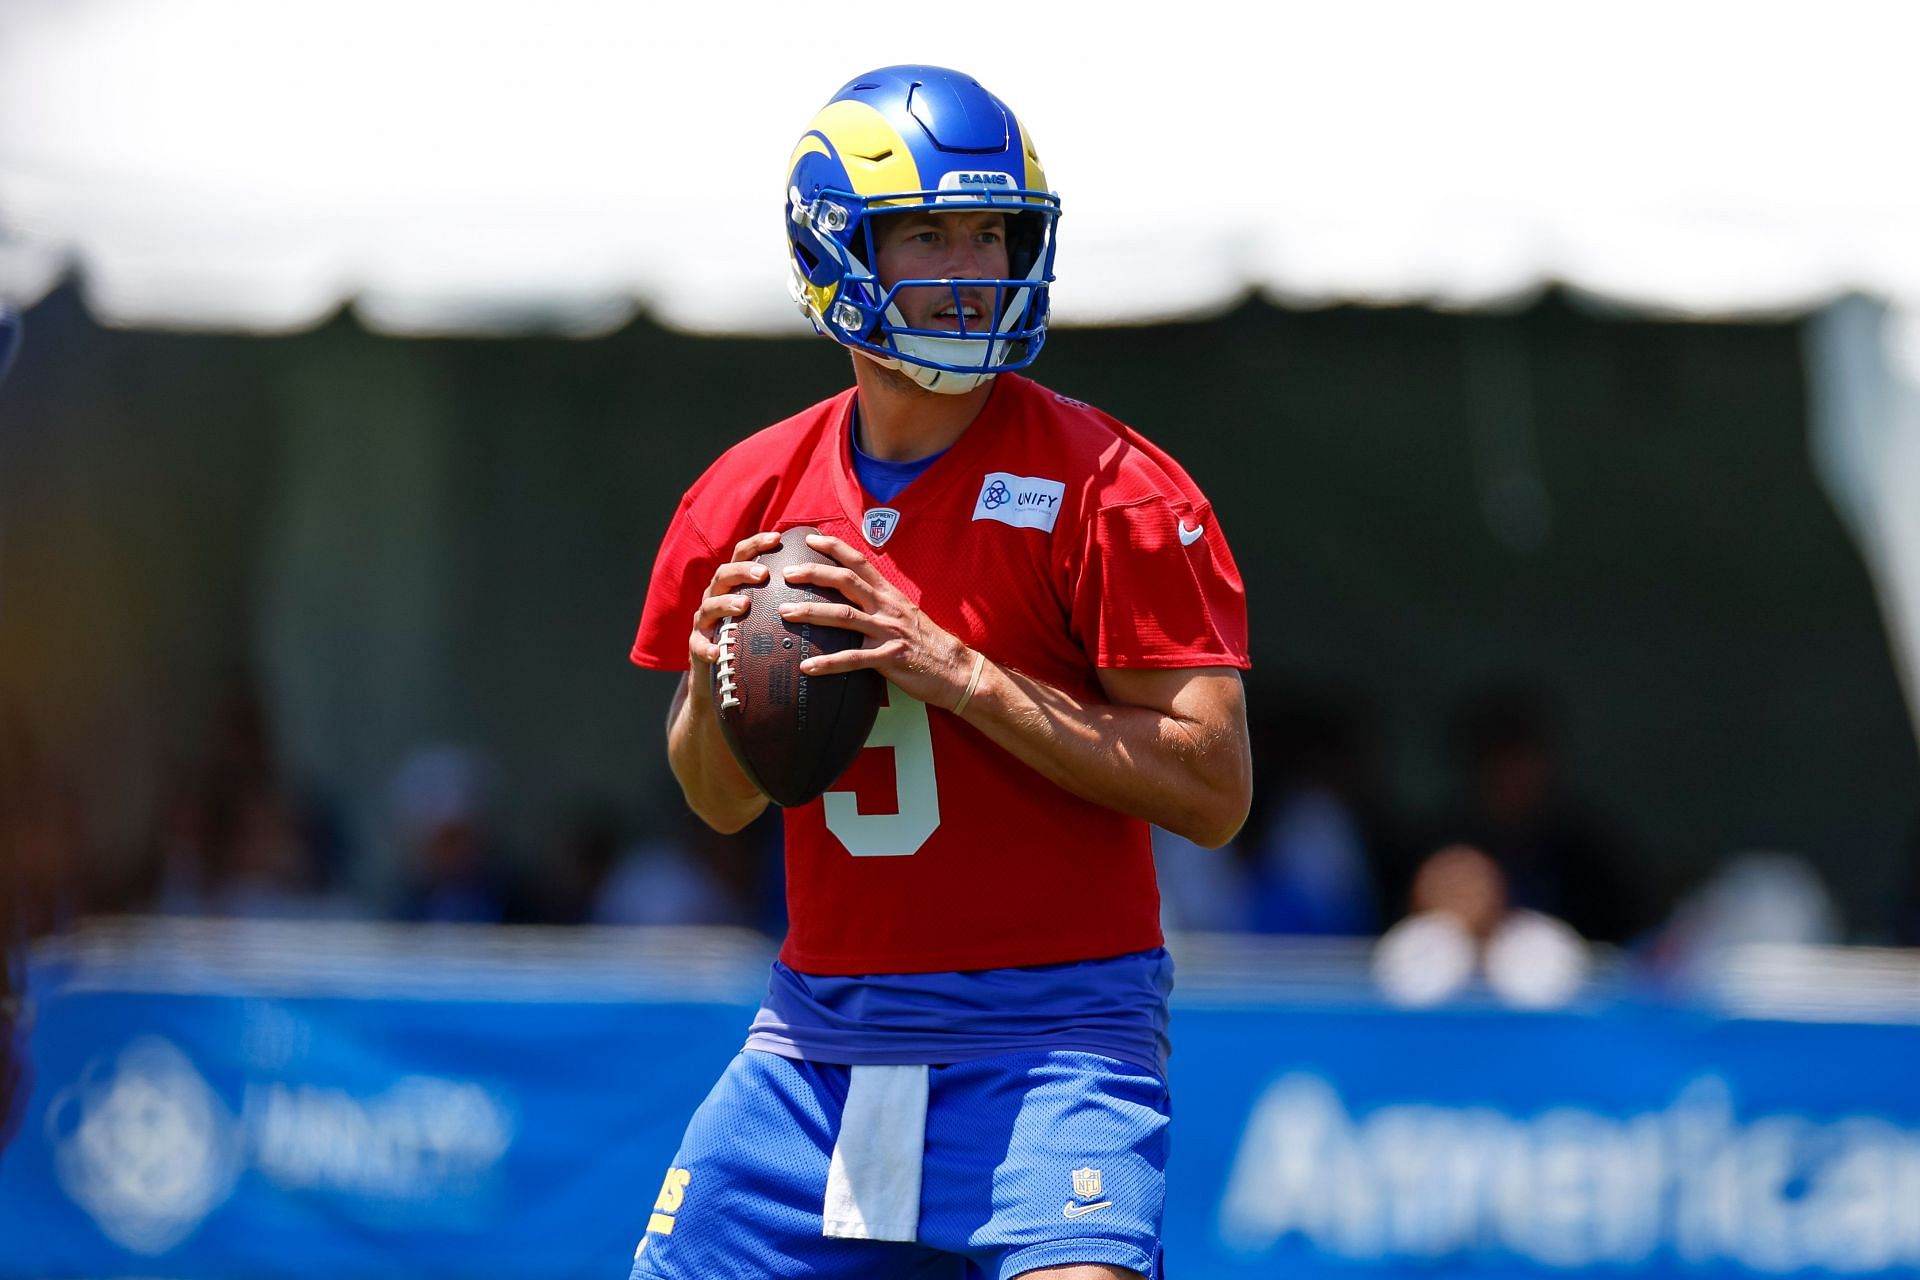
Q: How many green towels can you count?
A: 0